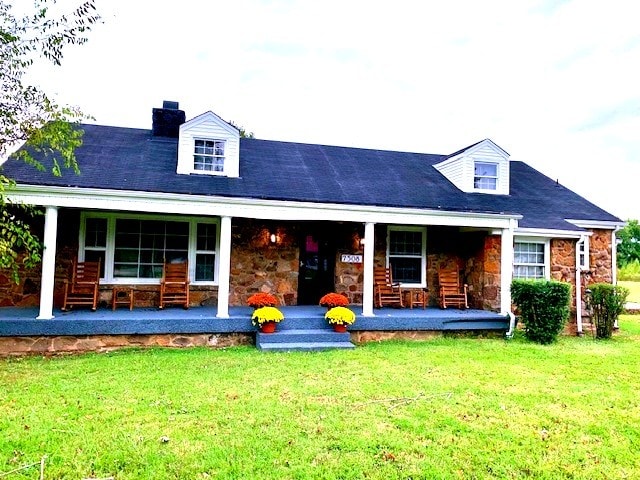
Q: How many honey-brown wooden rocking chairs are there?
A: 4